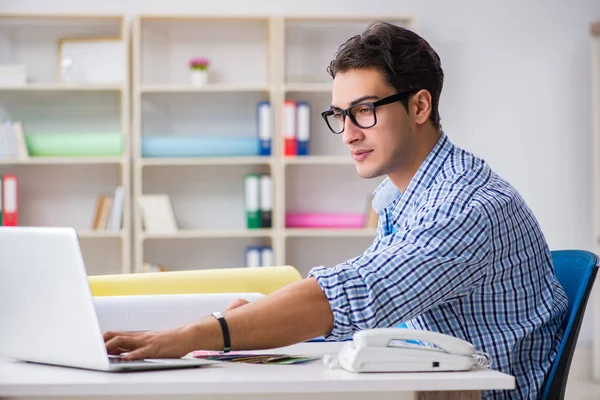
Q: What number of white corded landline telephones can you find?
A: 1